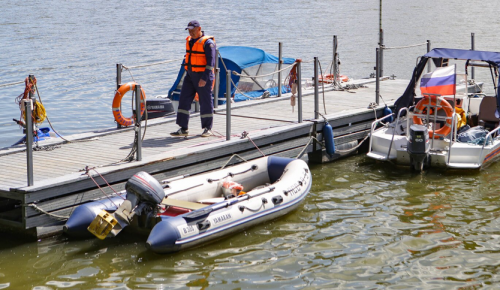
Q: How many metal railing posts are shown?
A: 14